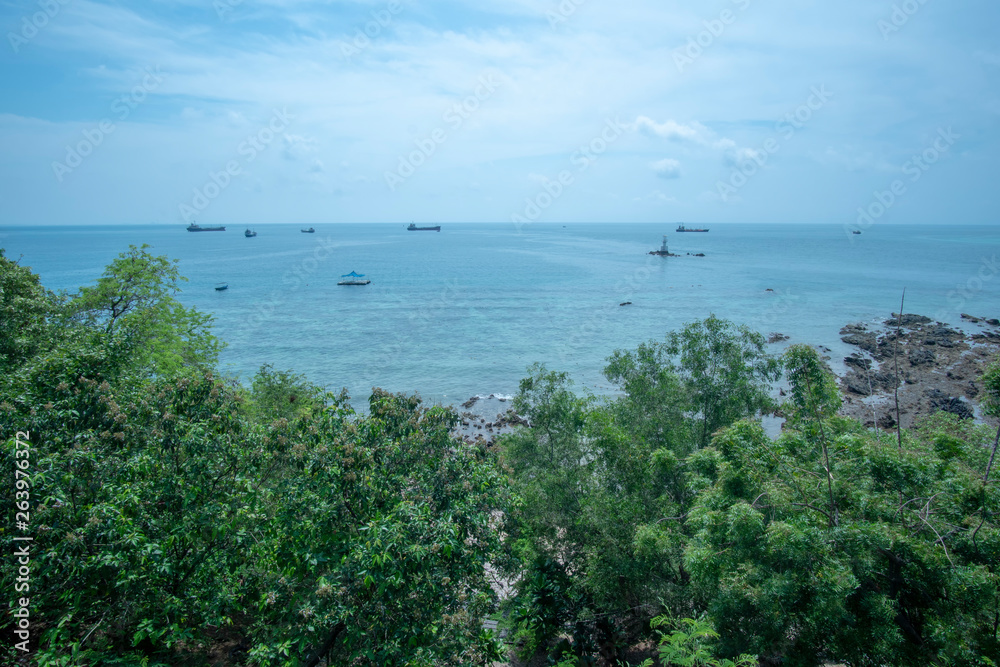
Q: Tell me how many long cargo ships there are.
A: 3